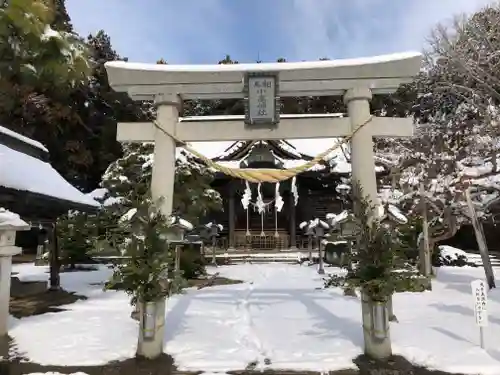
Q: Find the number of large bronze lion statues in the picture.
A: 0